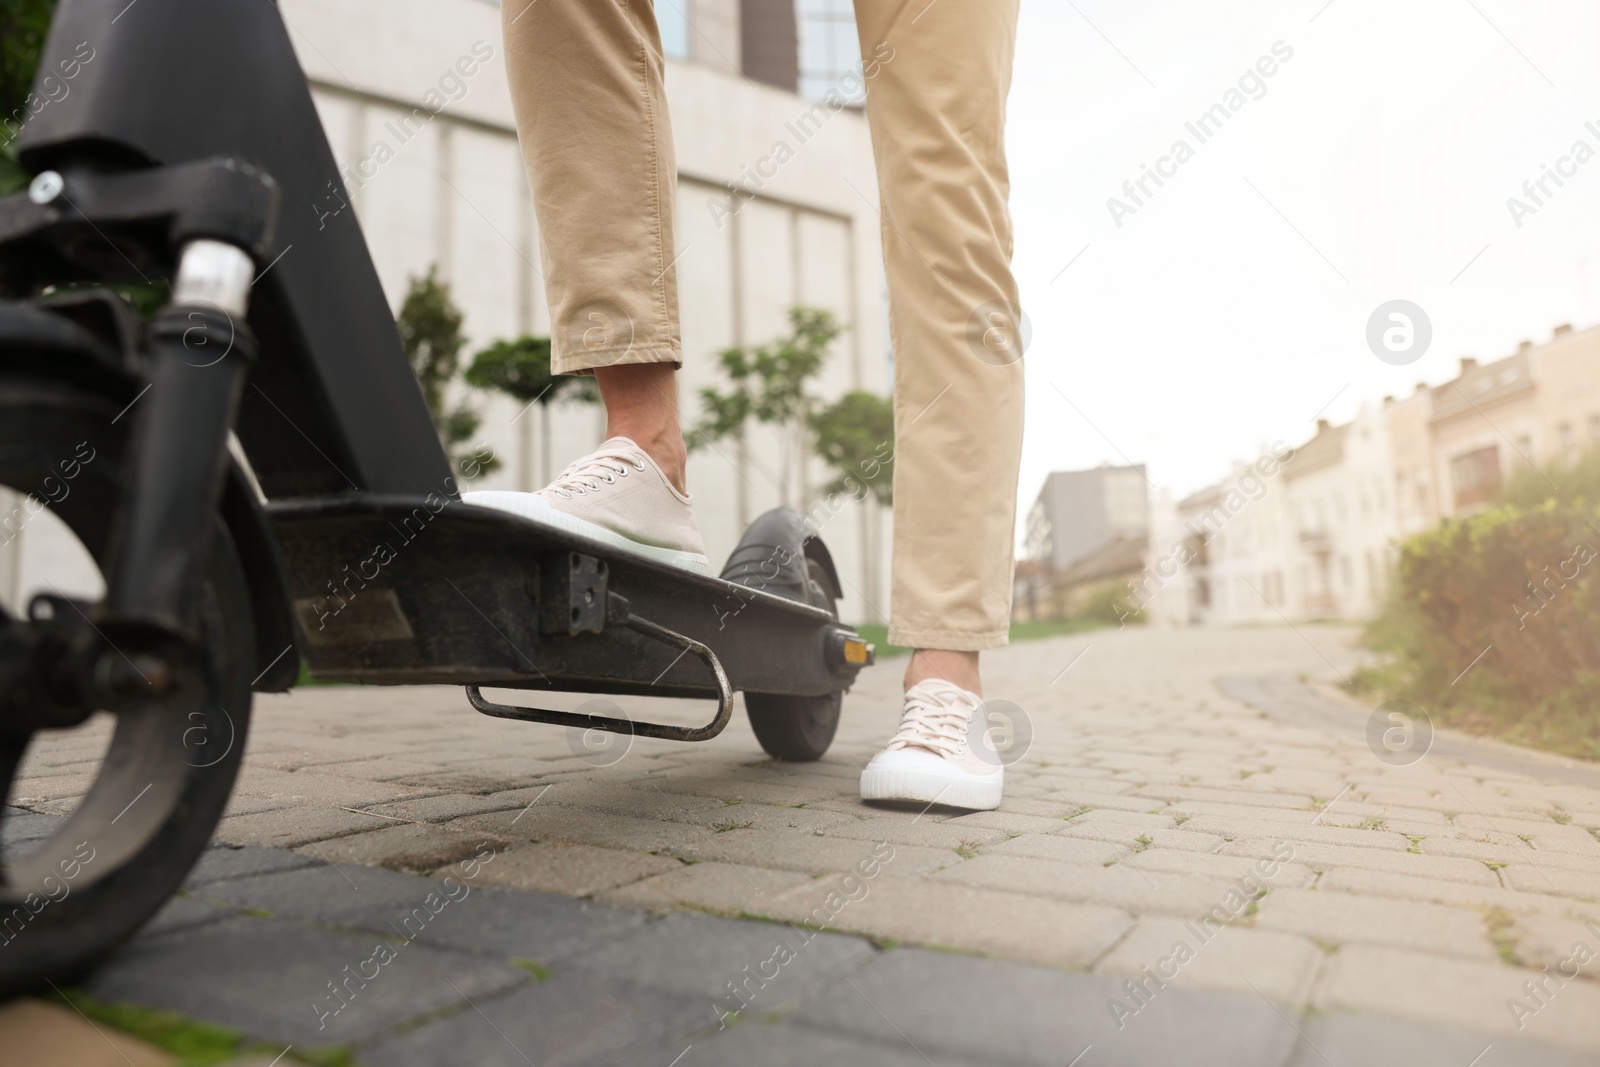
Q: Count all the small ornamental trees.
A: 4